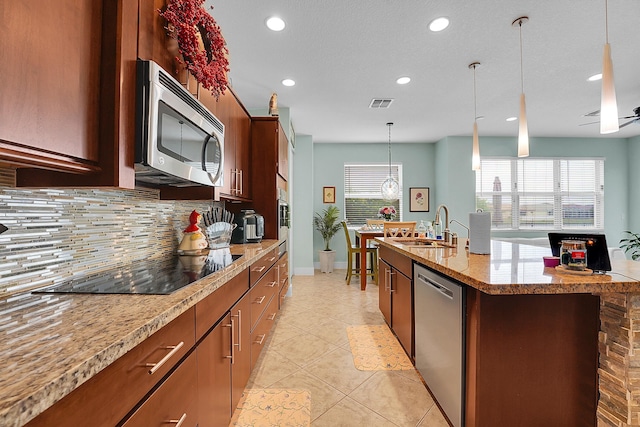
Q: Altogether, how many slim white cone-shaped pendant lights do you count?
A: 3